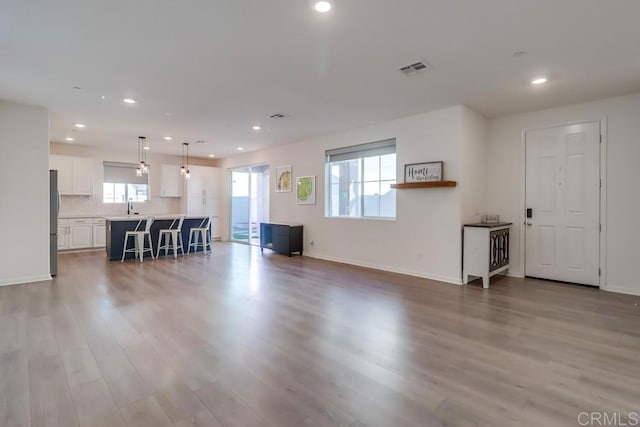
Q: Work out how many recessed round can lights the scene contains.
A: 10